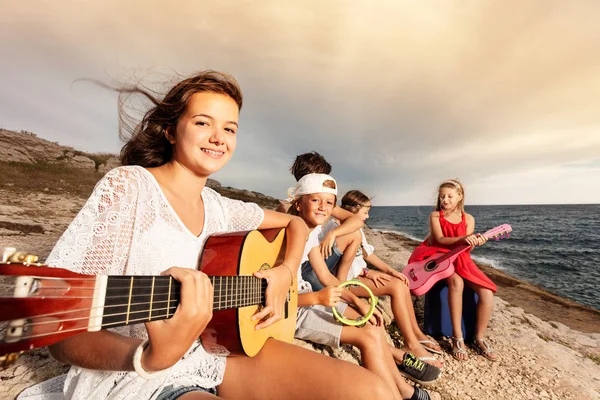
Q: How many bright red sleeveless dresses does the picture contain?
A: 1